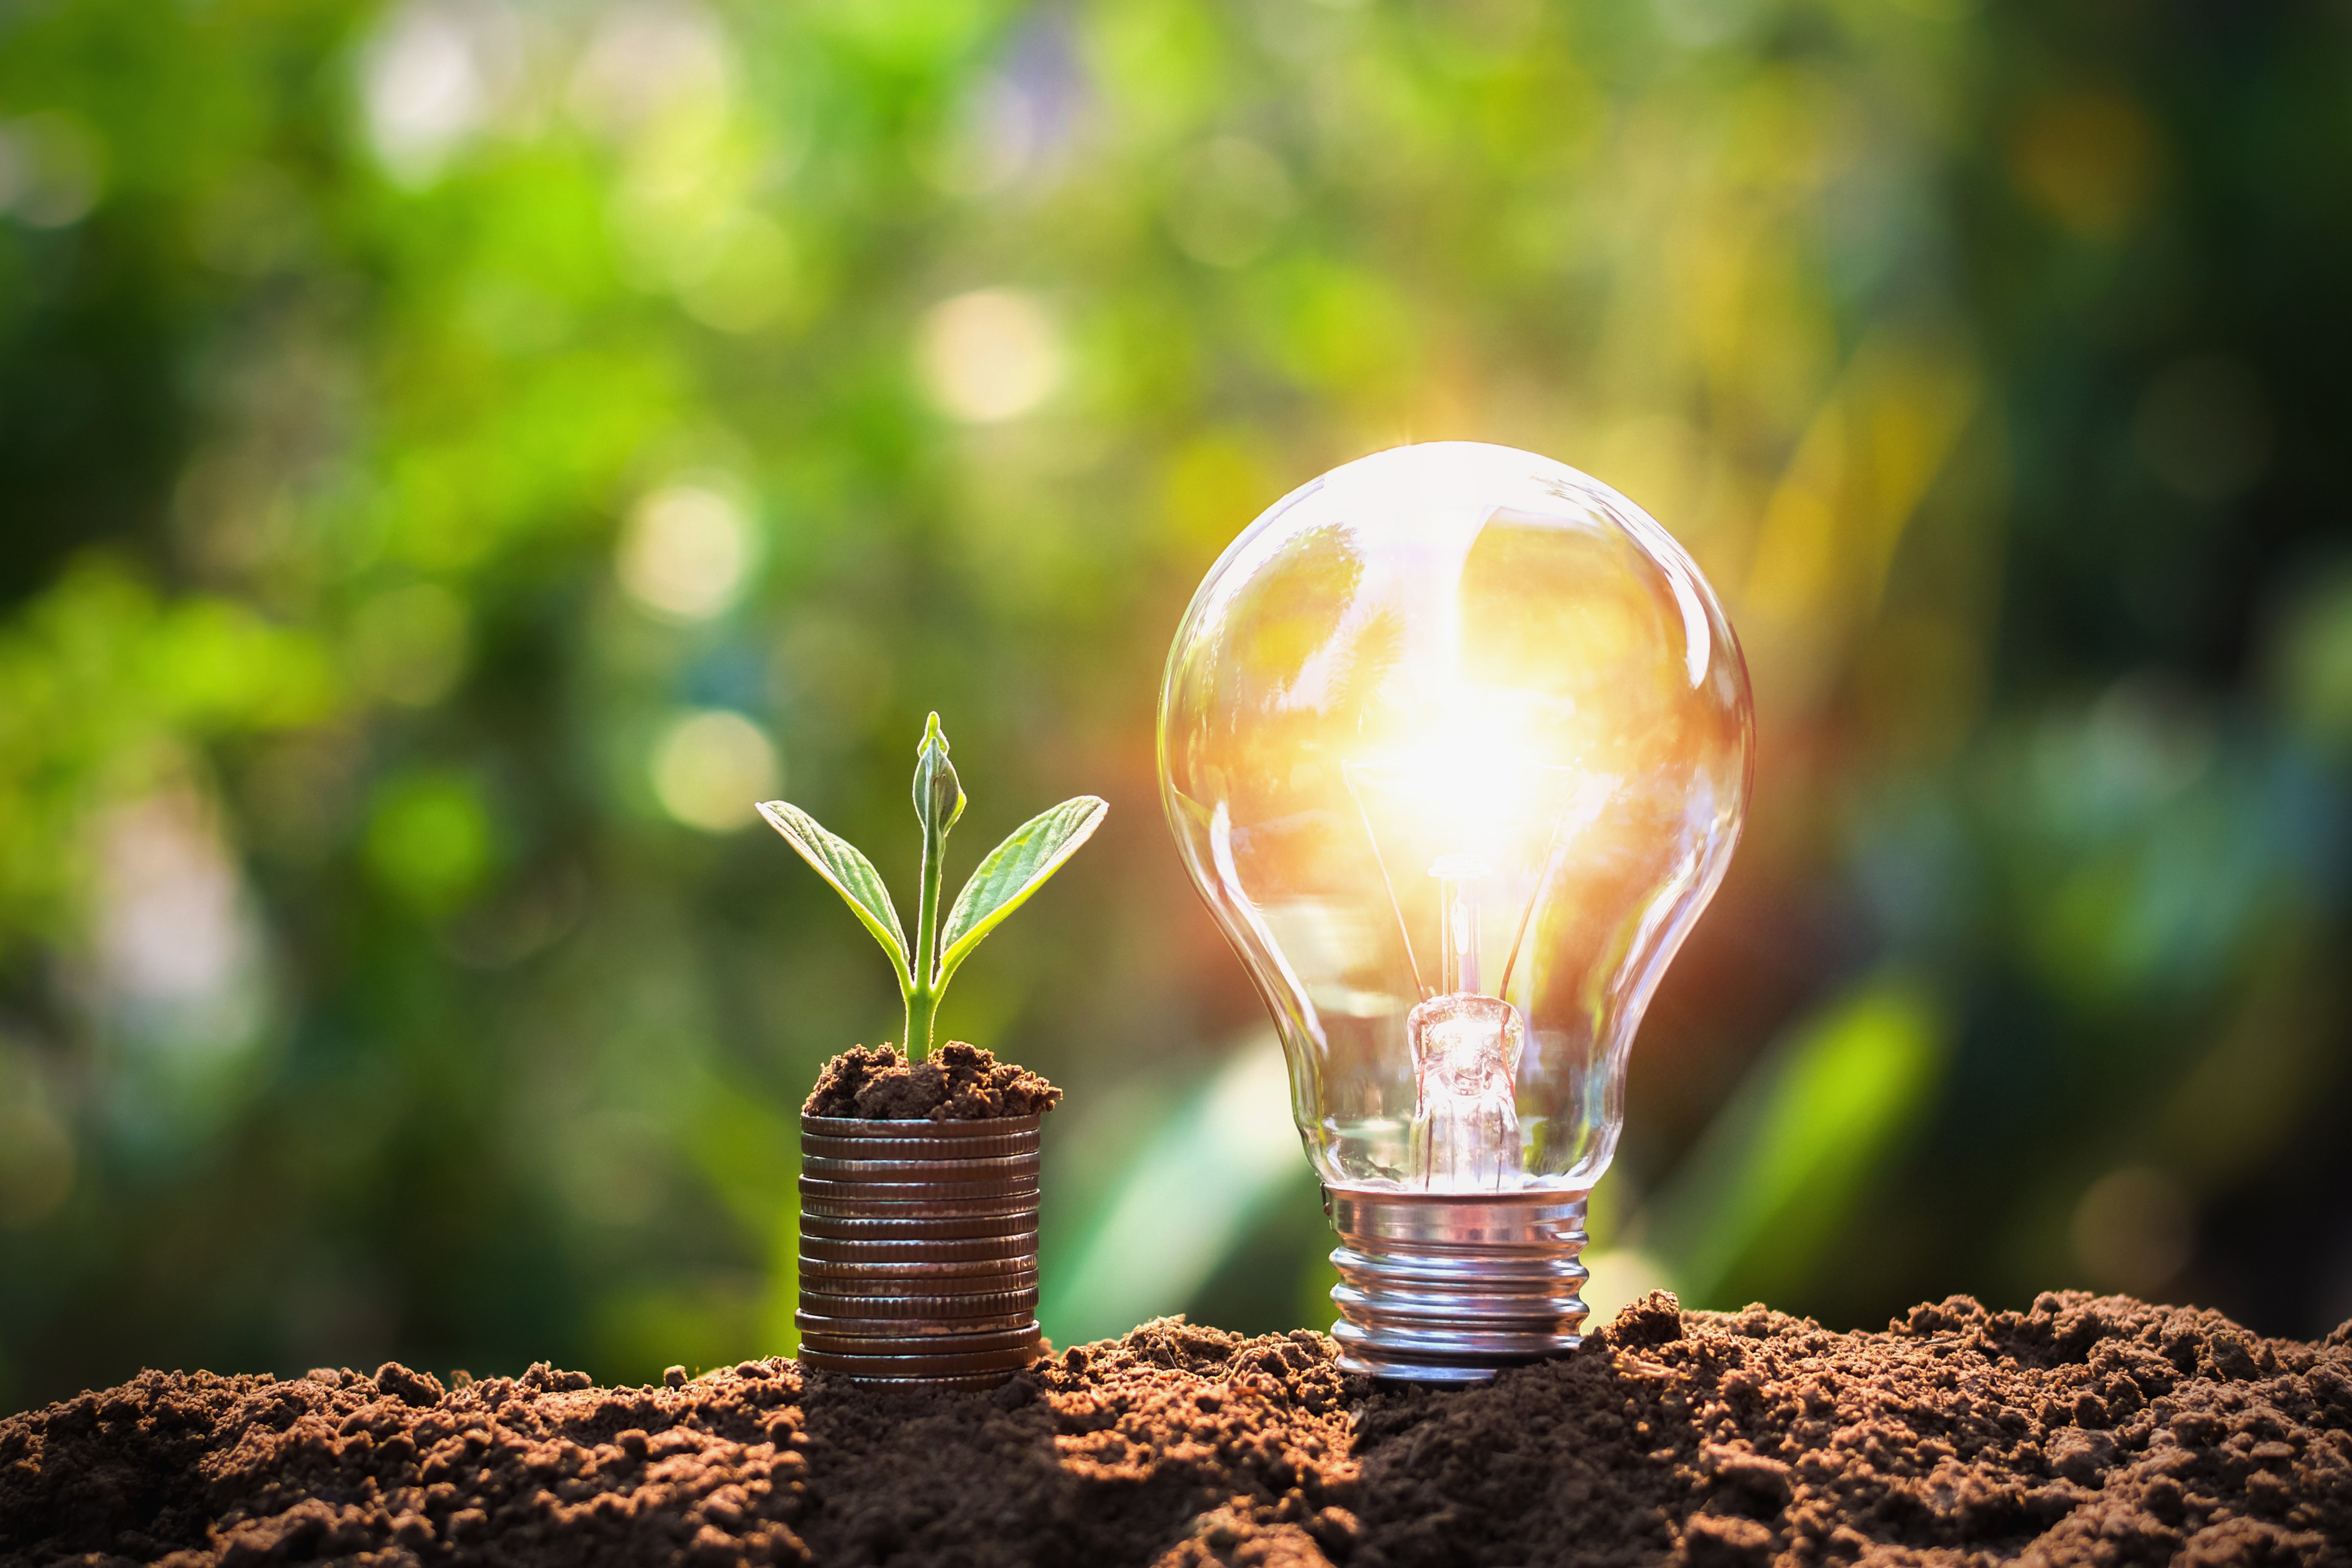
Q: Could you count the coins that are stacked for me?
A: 14